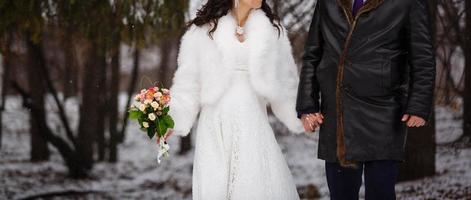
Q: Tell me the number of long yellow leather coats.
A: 0